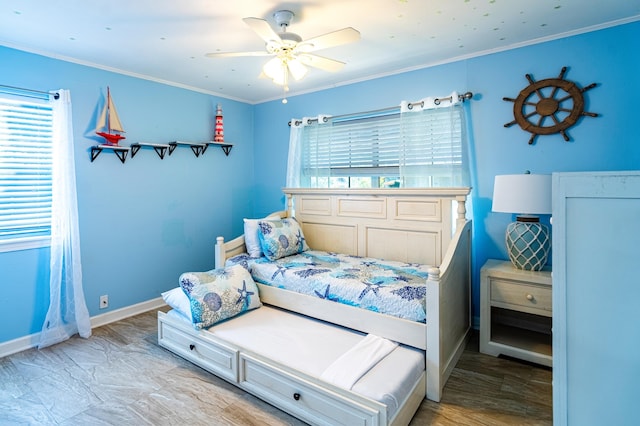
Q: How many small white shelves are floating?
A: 4